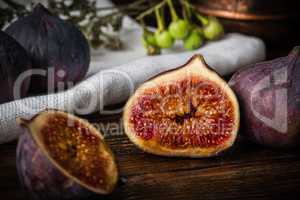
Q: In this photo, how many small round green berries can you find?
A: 5